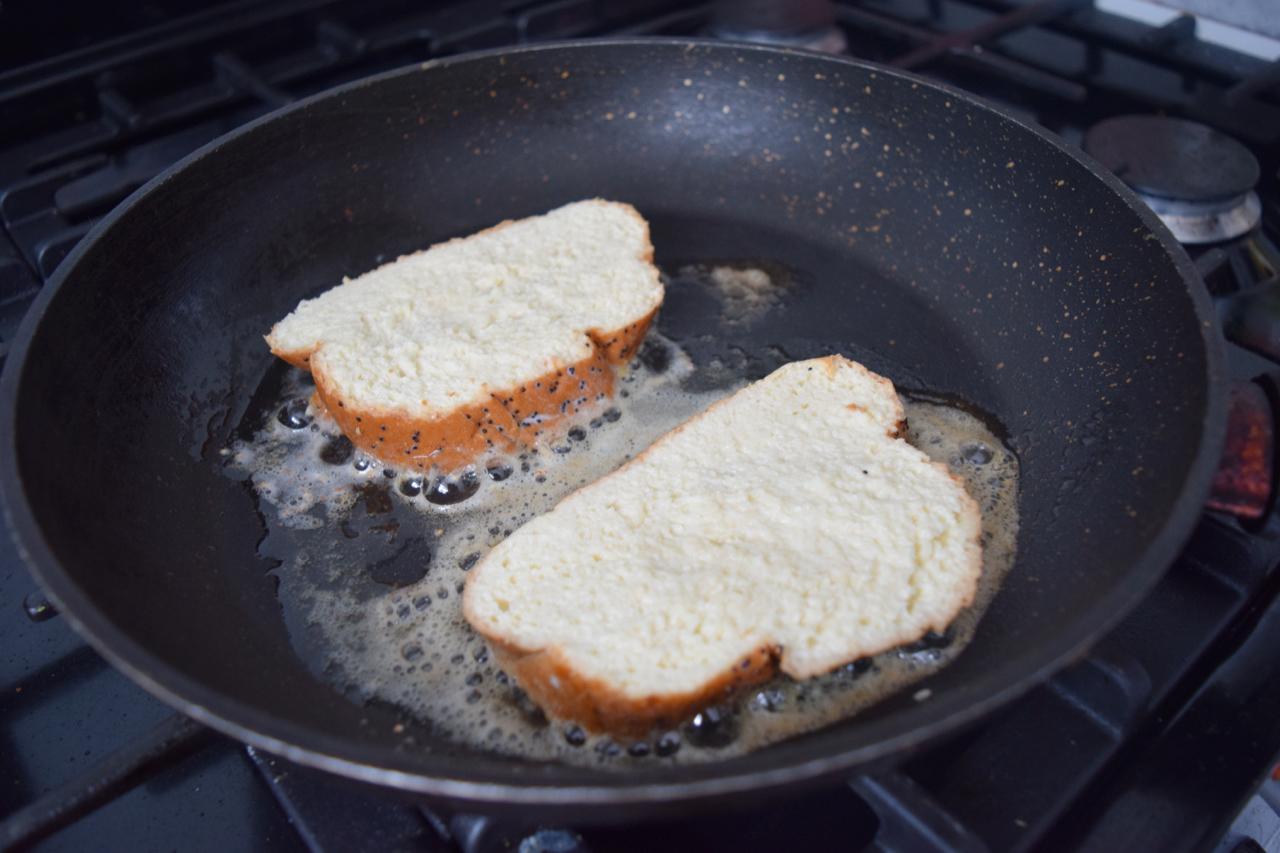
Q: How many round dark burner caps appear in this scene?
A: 2